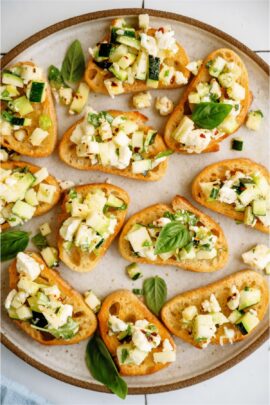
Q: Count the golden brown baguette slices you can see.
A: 11